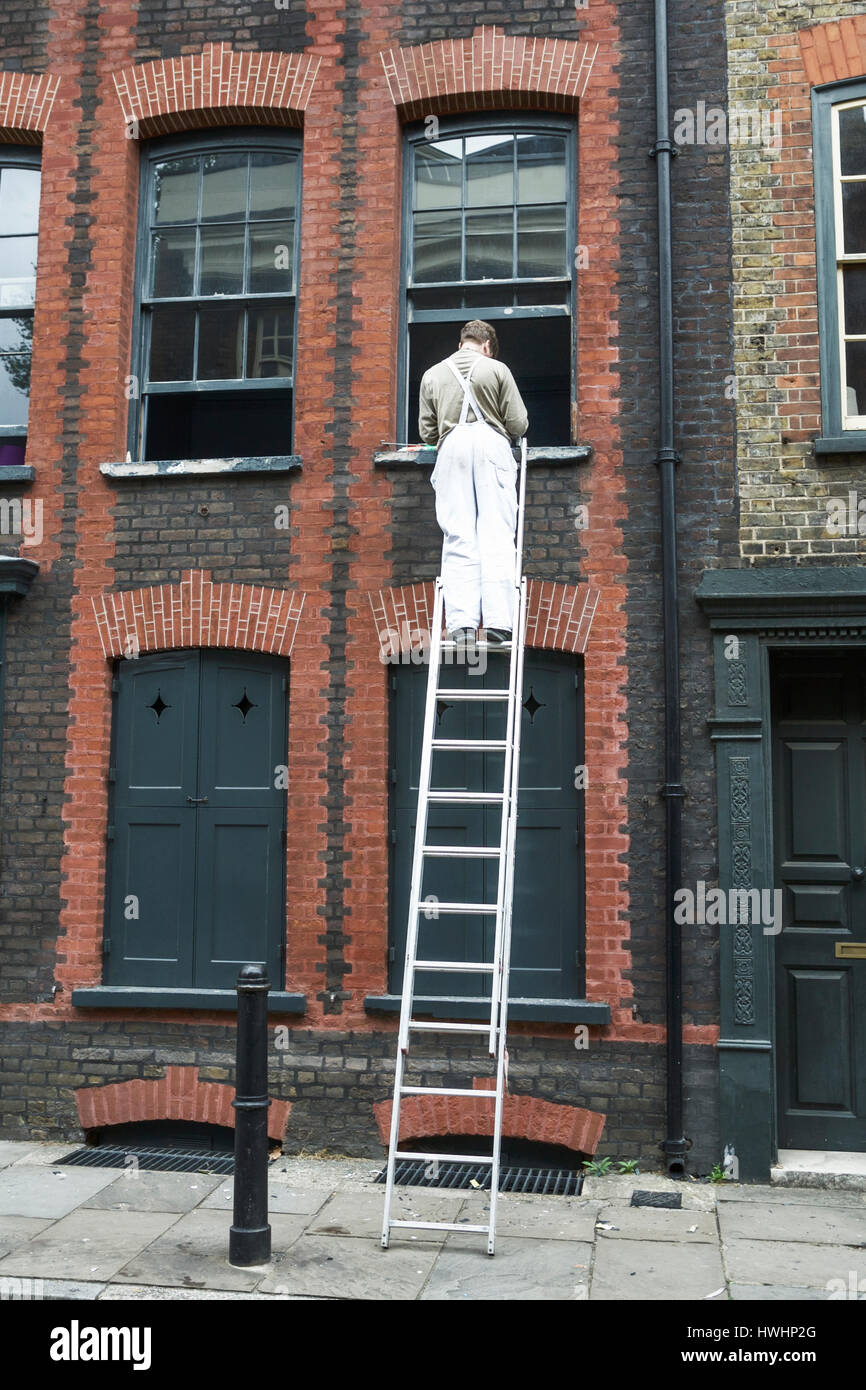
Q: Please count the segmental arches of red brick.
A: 8